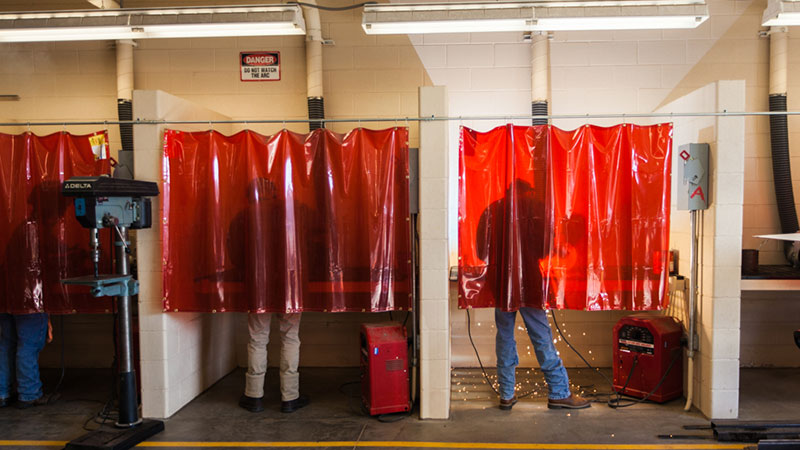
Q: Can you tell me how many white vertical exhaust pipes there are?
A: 4